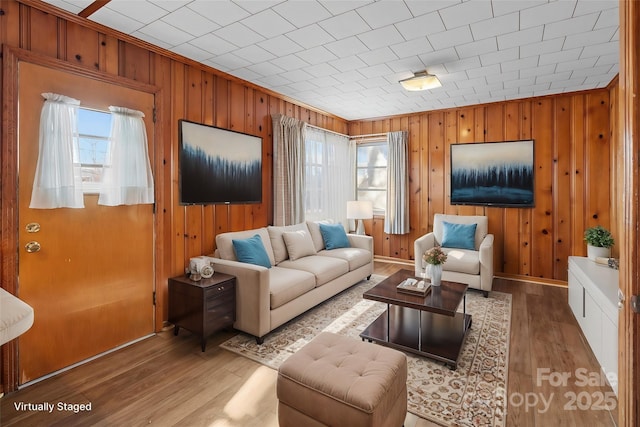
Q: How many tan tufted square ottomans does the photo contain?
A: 1